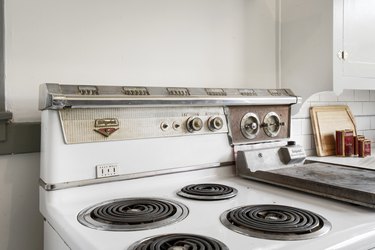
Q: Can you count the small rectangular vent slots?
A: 6